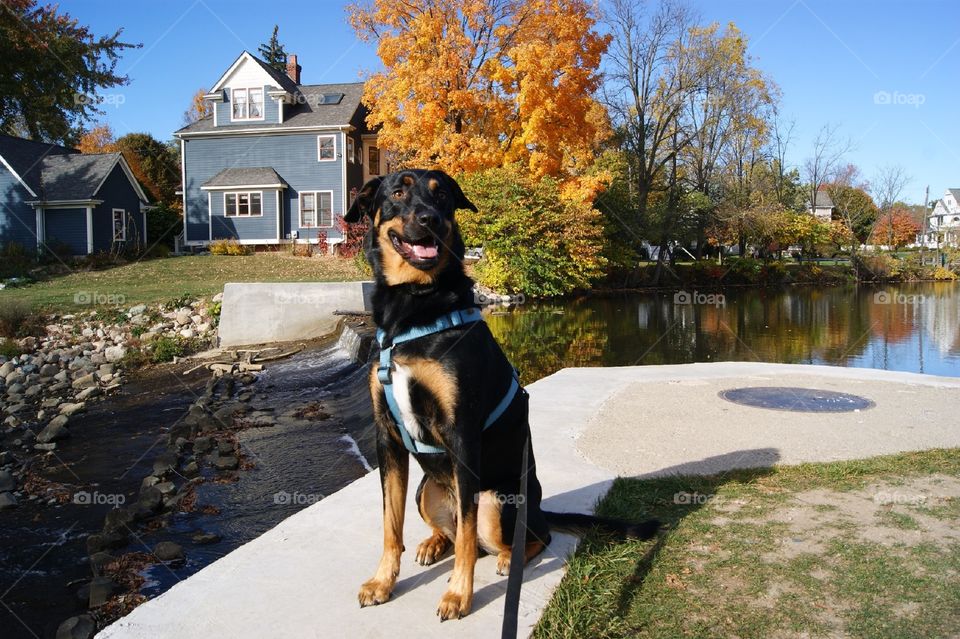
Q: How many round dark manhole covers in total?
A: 1